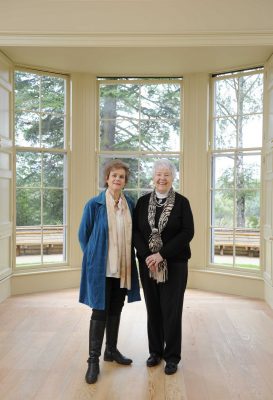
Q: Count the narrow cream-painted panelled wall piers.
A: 2